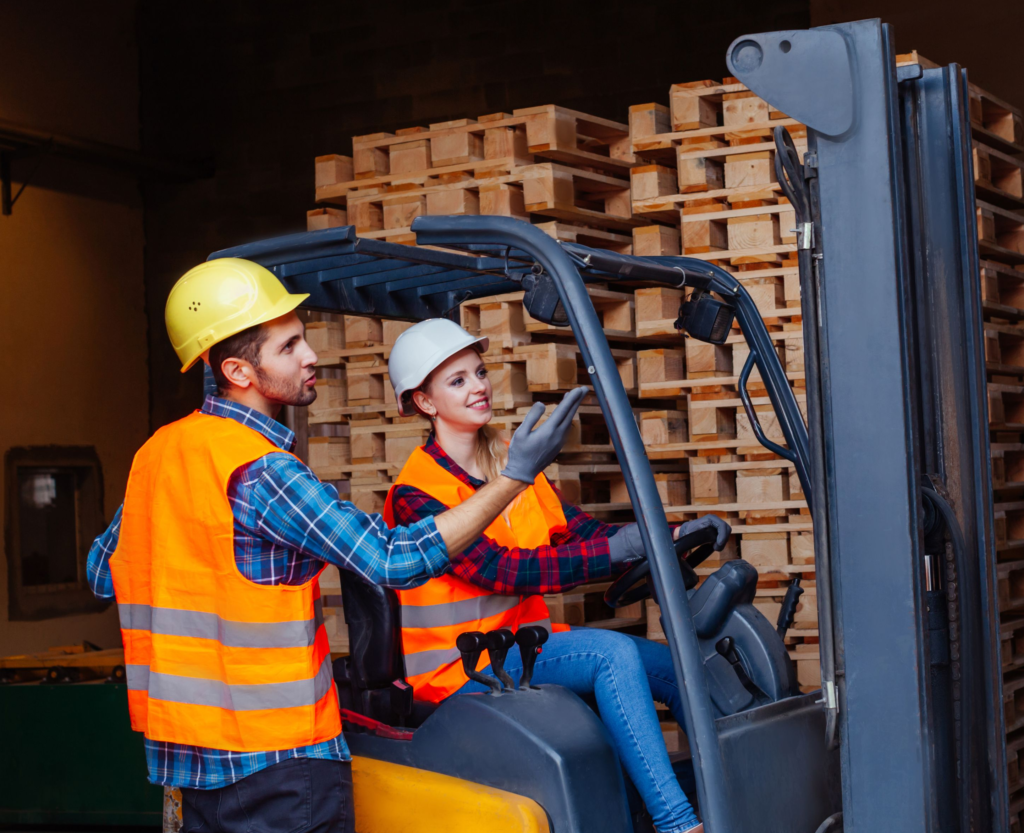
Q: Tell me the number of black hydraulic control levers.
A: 3